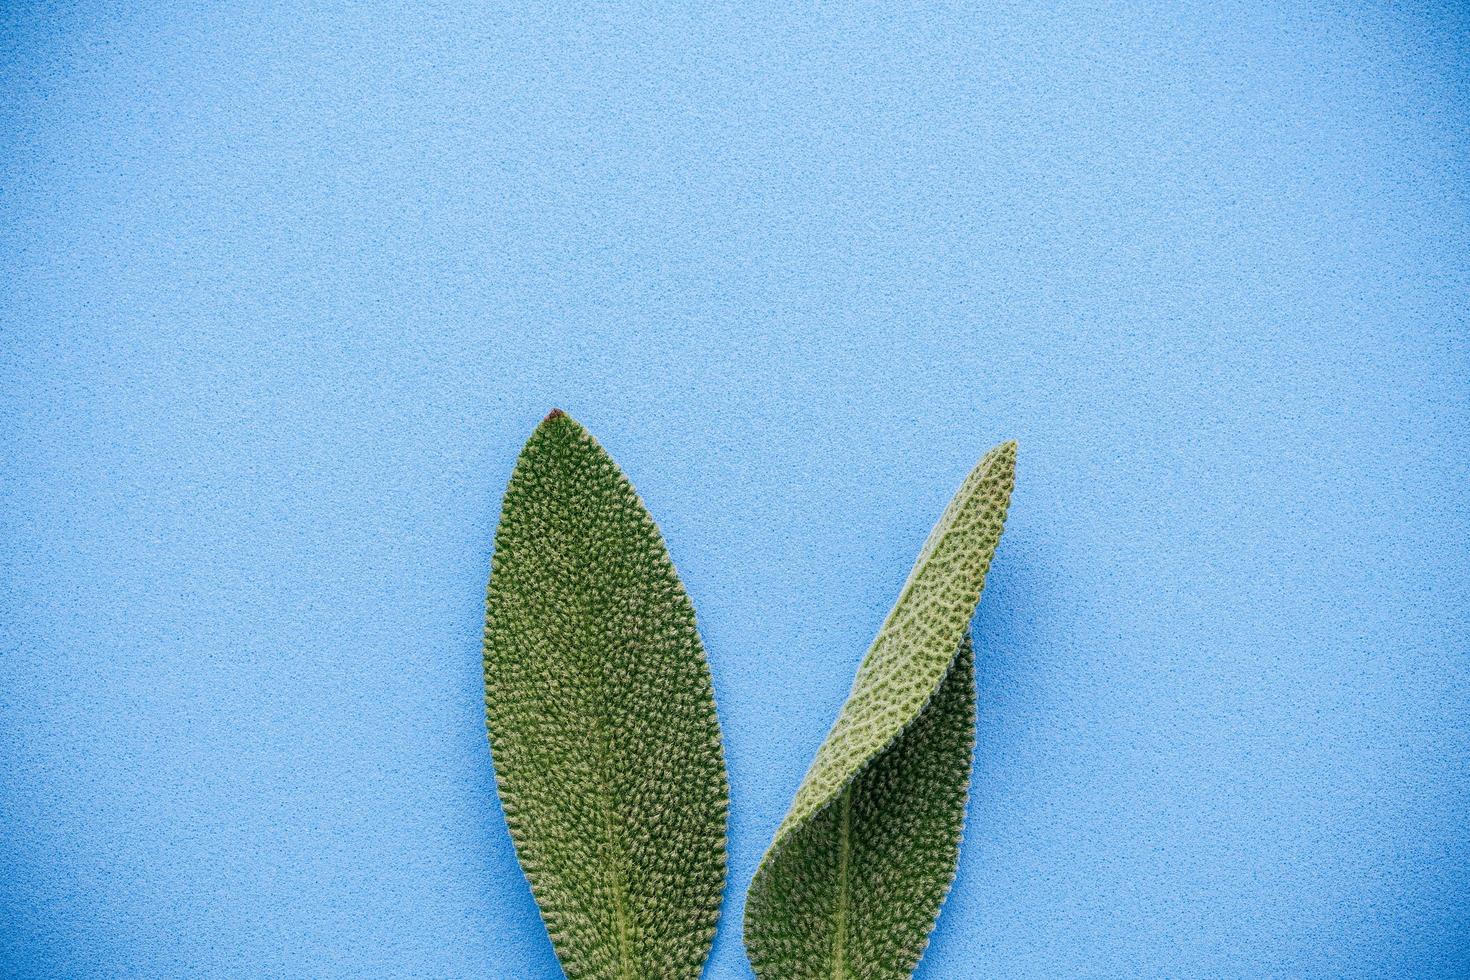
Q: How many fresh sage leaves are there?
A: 2